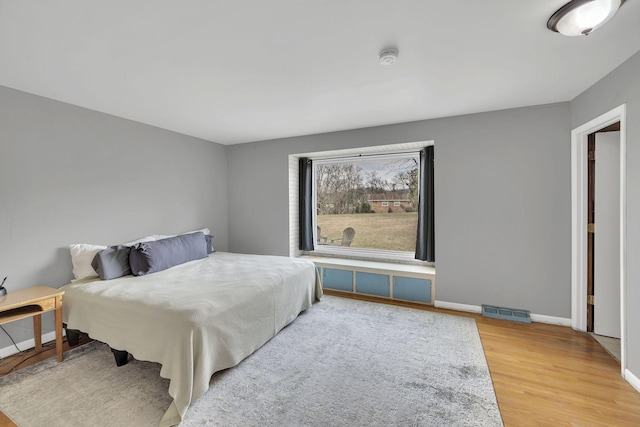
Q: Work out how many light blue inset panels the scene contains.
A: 3